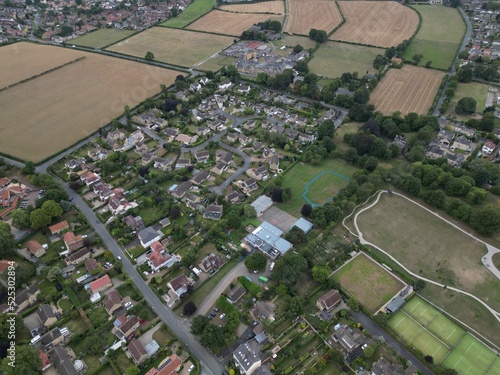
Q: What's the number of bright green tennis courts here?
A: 4